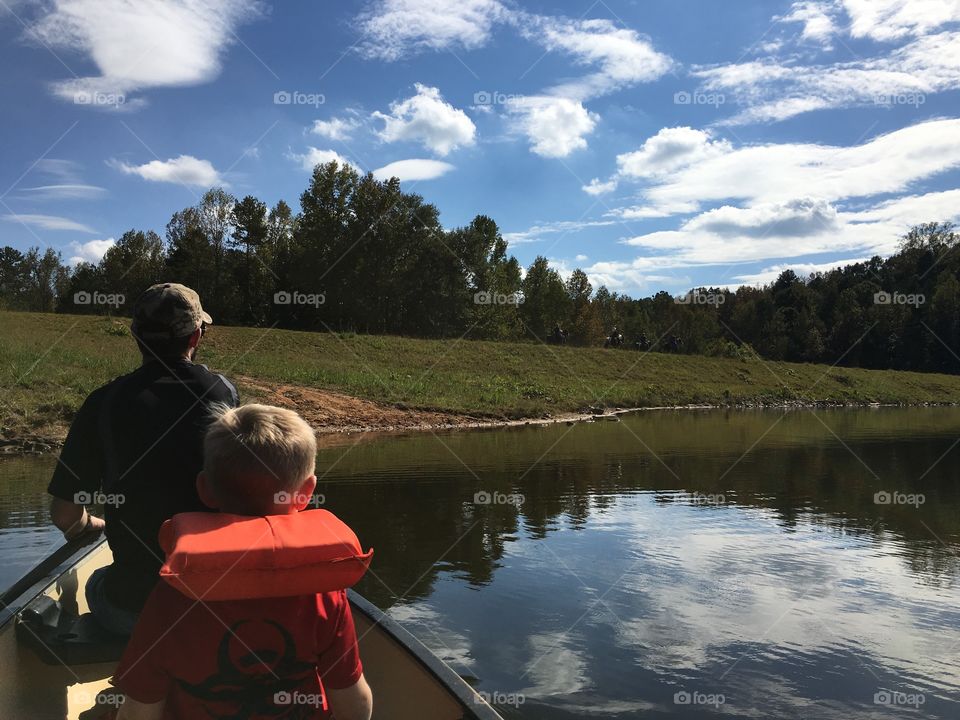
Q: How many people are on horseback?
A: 4